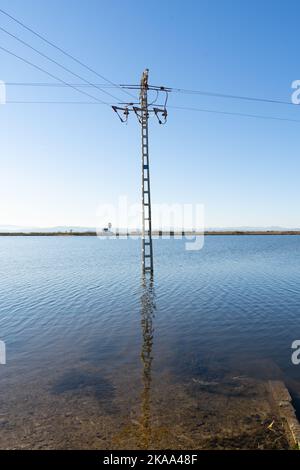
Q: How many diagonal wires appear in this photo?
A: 3